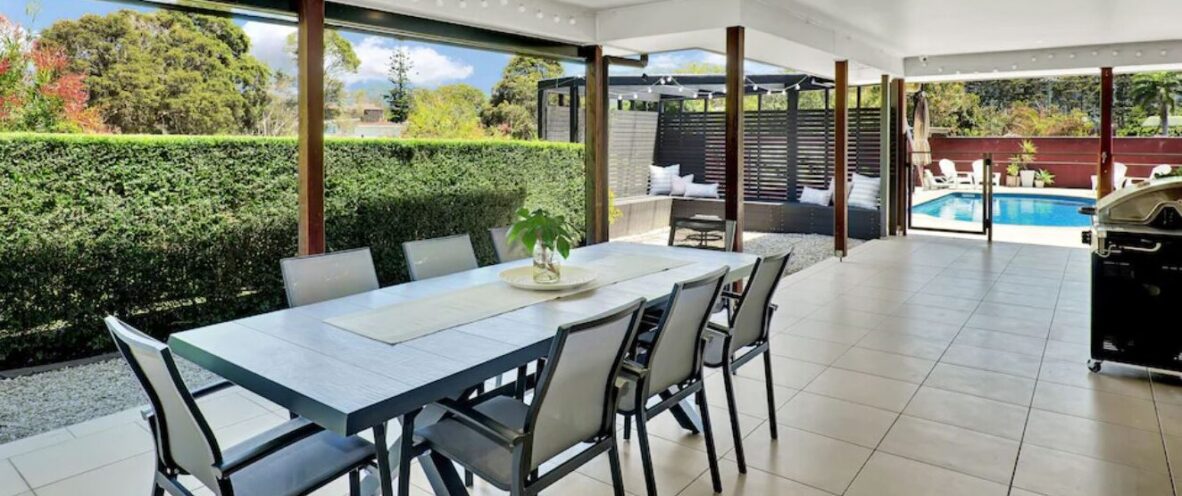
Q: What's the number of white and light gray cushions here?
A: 6